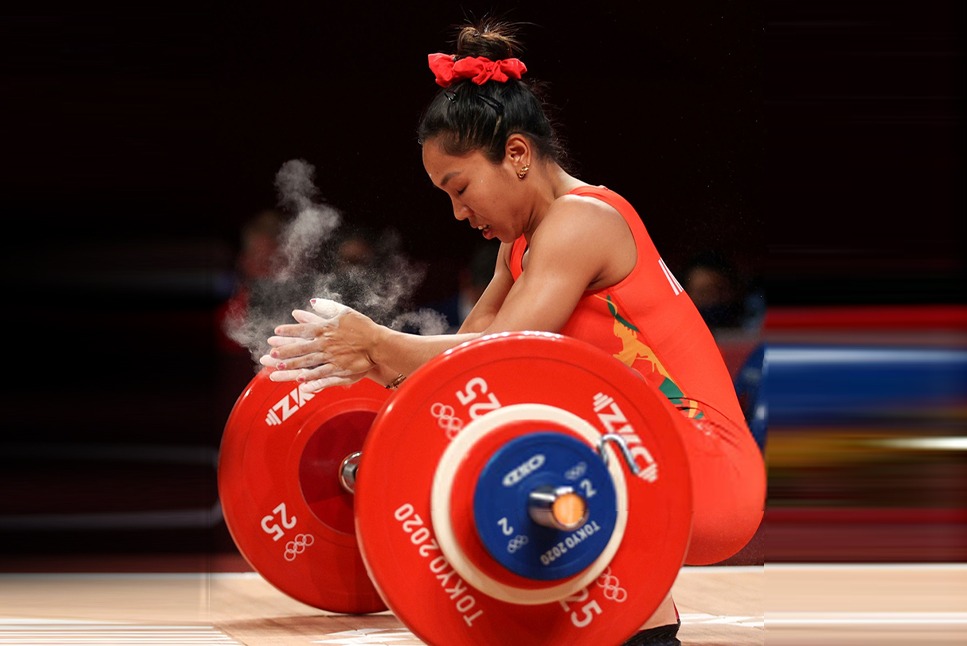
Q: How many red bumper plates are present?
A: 2